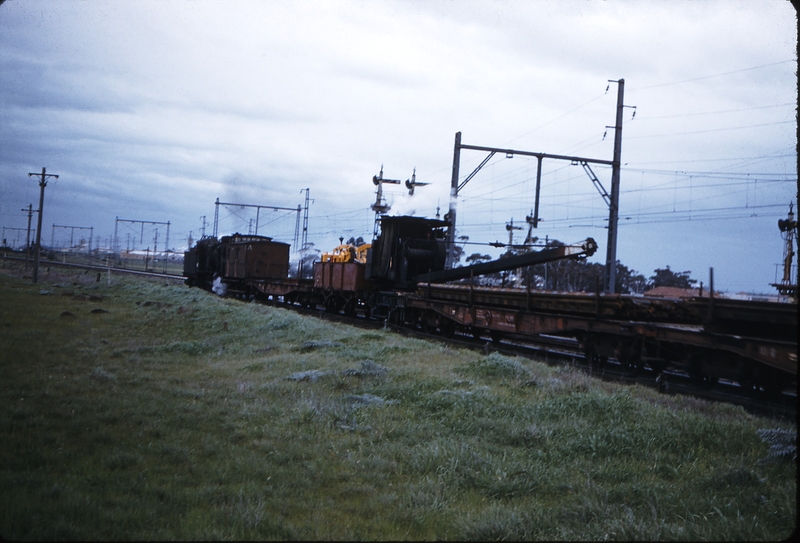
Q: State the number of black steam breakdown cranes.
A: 1